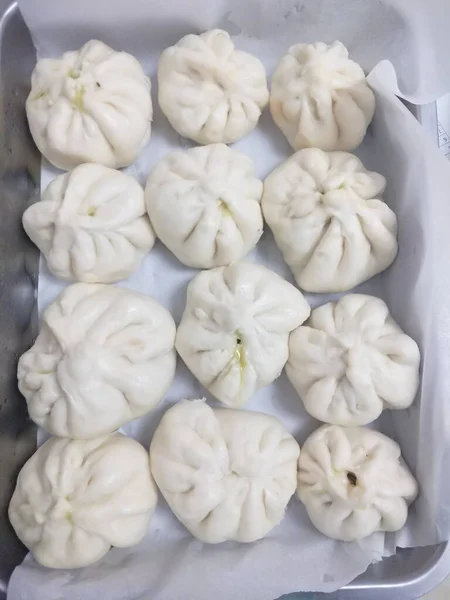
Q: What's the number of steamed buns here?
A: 12